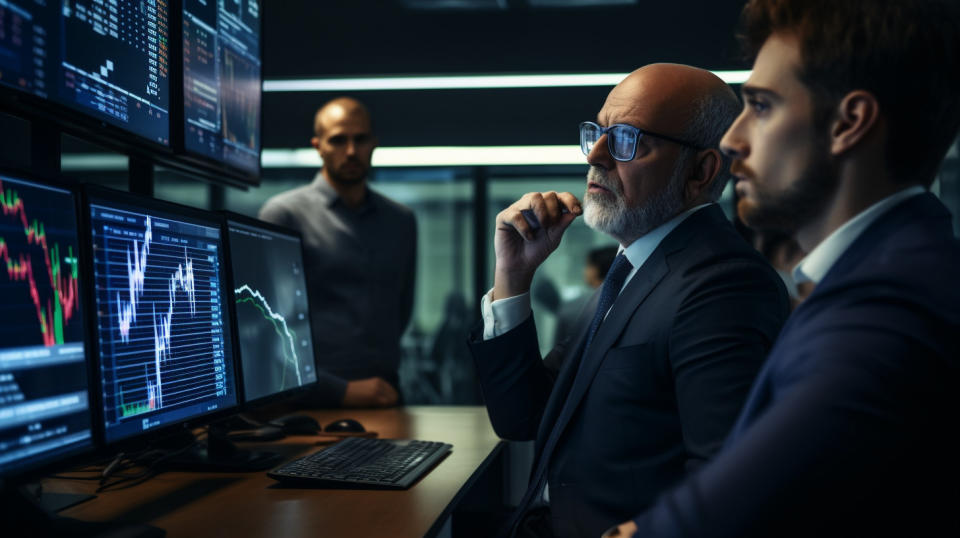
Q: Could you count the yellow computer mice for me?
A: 0